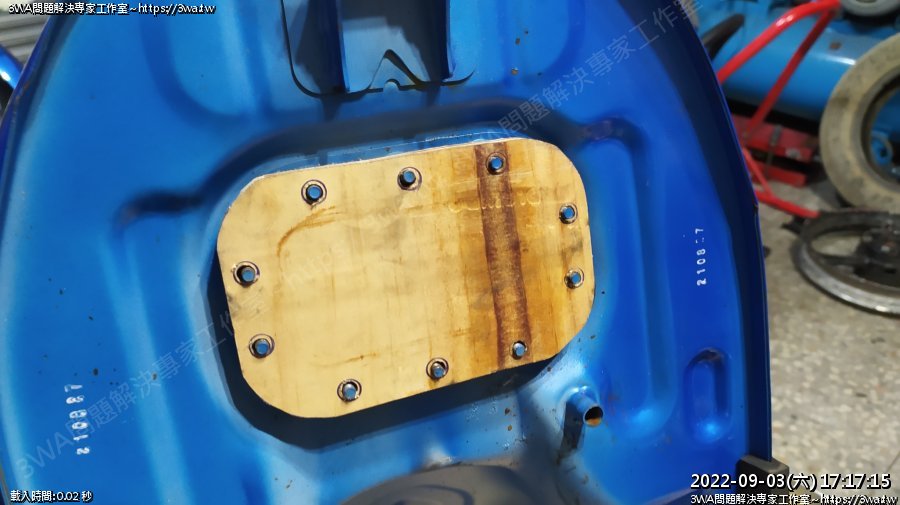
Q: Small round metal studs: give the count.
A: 10